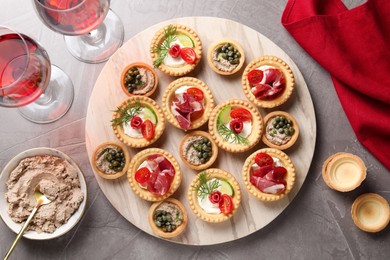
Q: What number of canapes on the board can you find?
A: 14